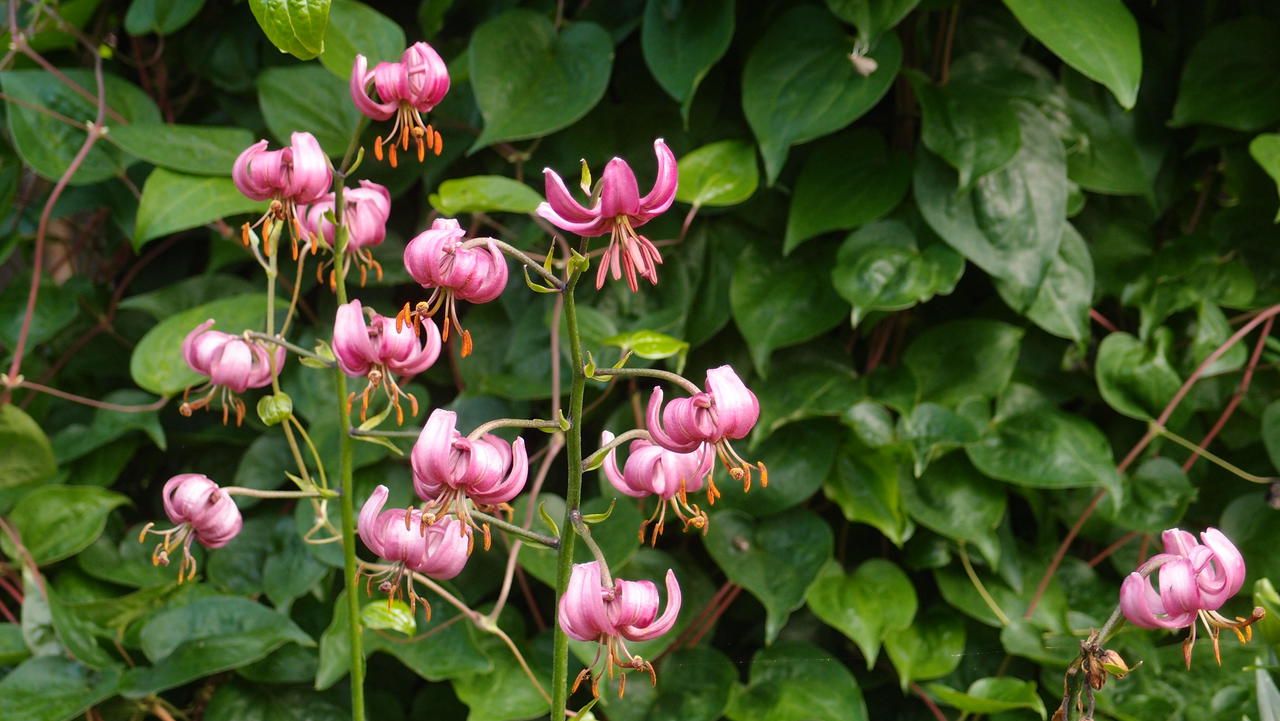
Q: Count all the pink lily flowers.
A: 14